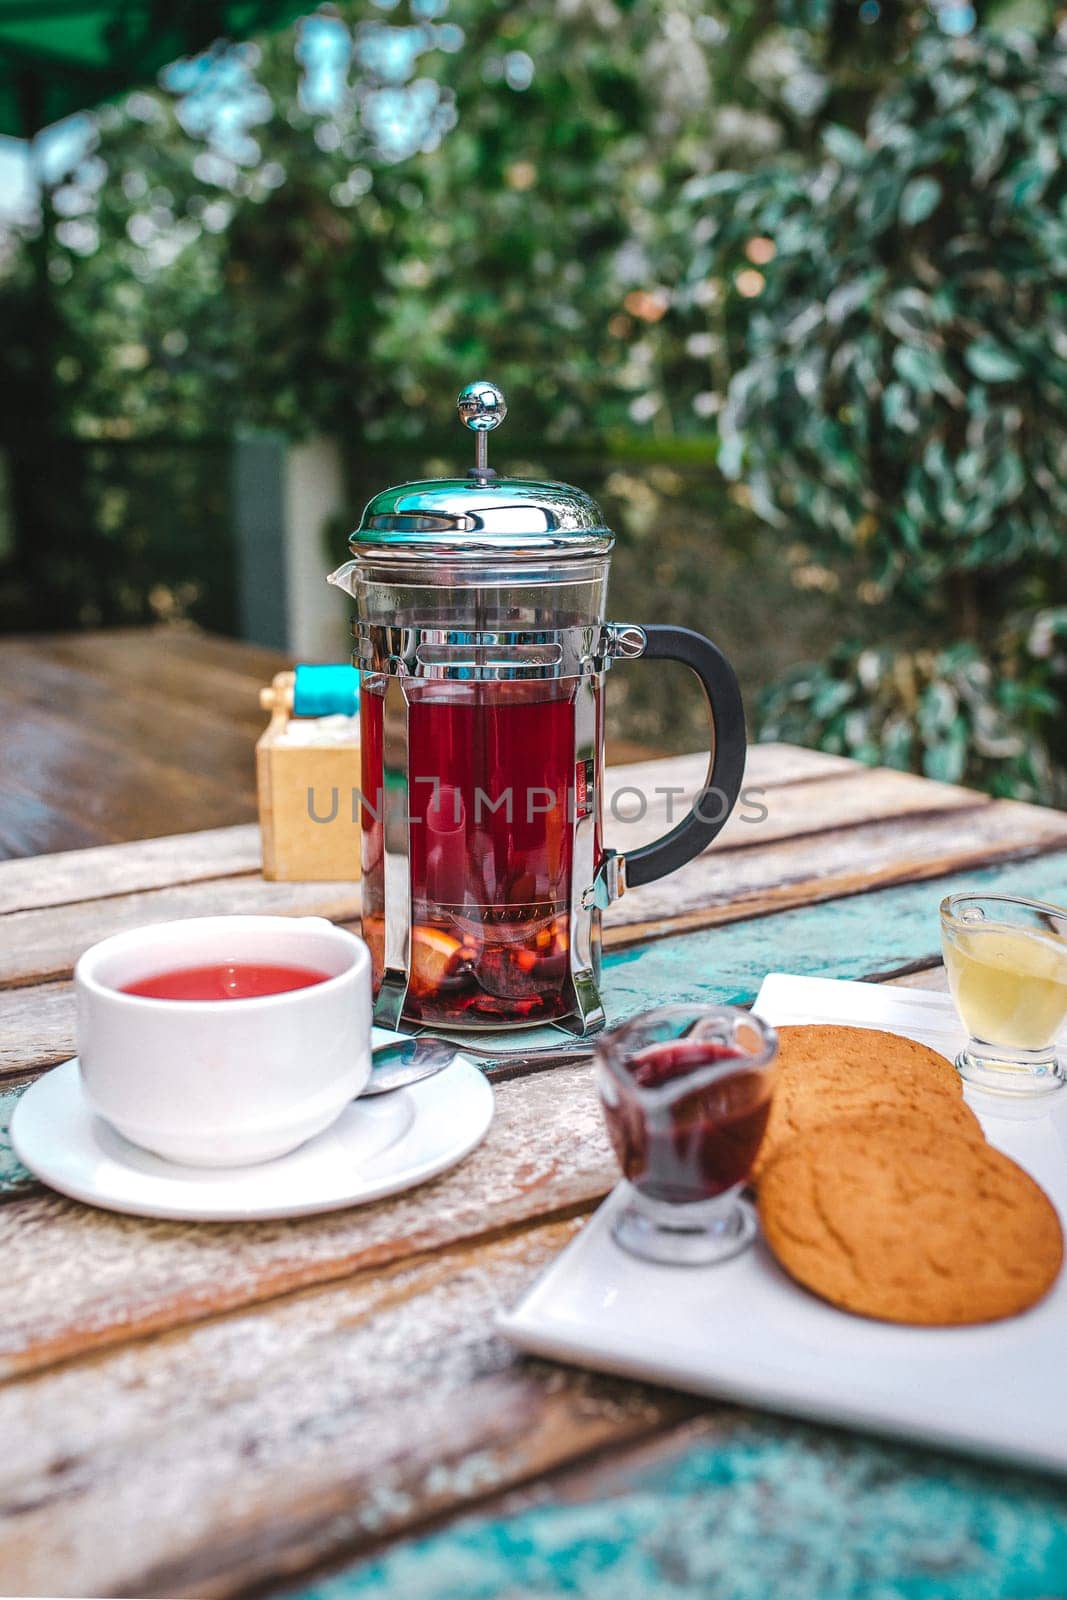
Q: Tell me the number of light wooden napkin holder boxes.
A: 1